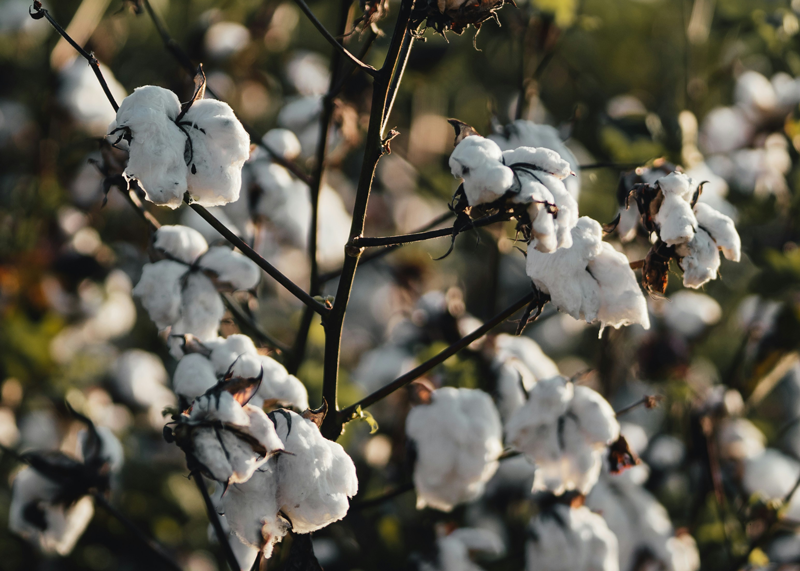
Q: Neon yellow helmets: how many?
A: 0